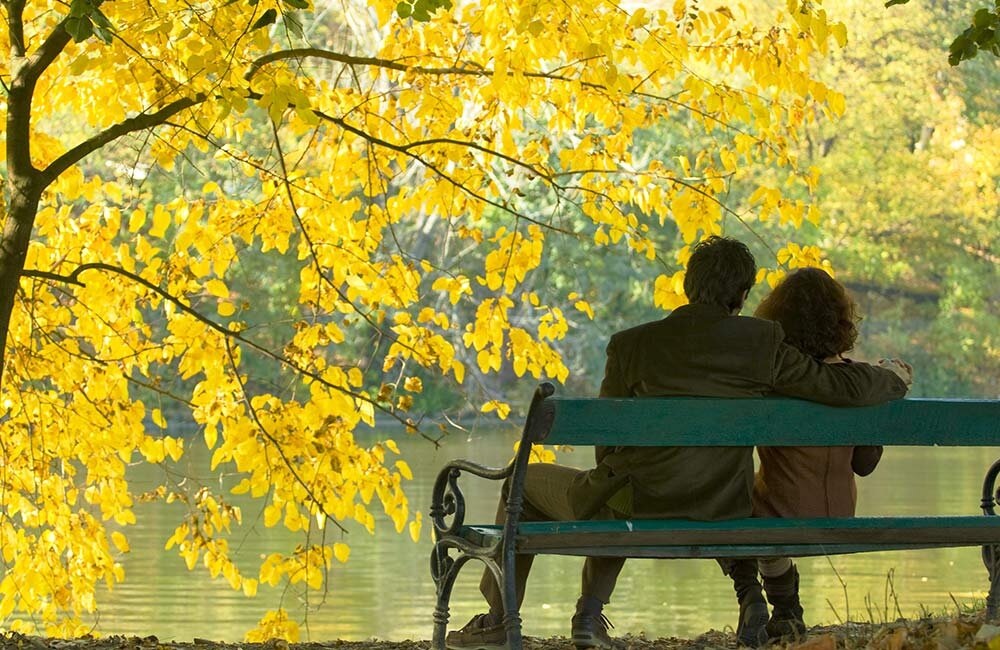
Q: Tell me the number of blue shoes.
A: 0